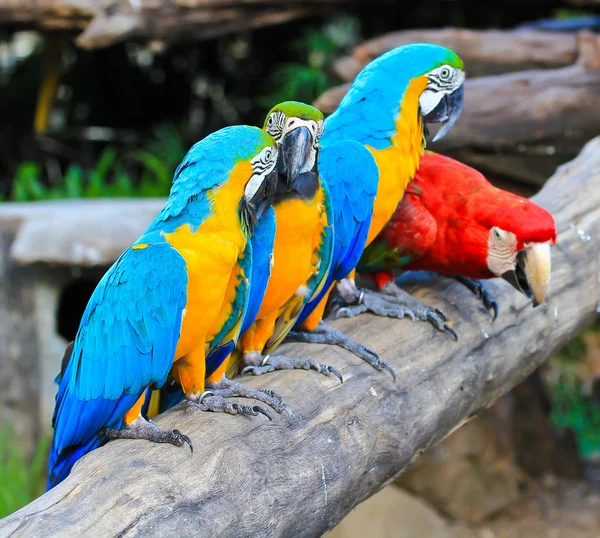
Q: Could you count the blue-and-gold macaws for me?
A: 3